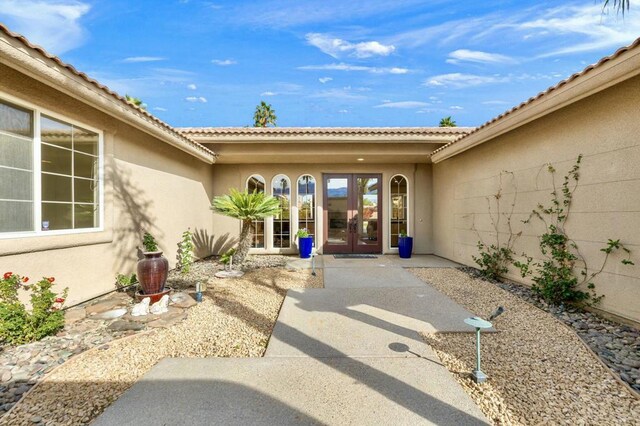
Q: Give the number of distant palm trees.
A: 3